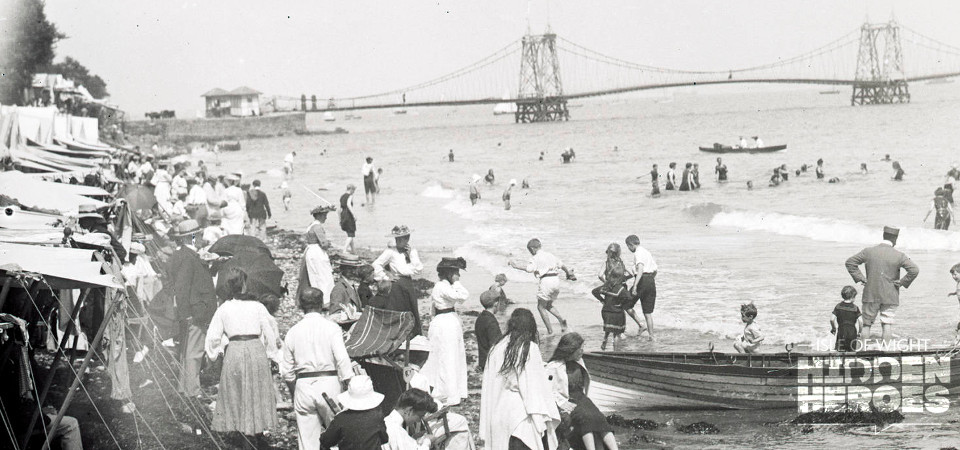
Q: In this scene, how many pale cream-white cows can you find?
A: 0